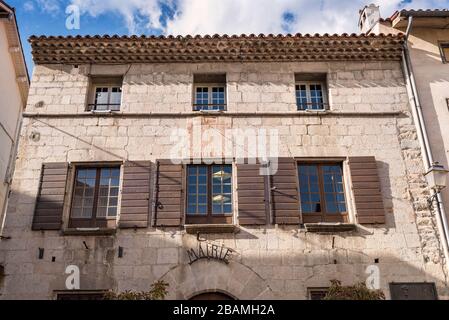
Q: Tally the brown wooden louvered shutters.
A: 6